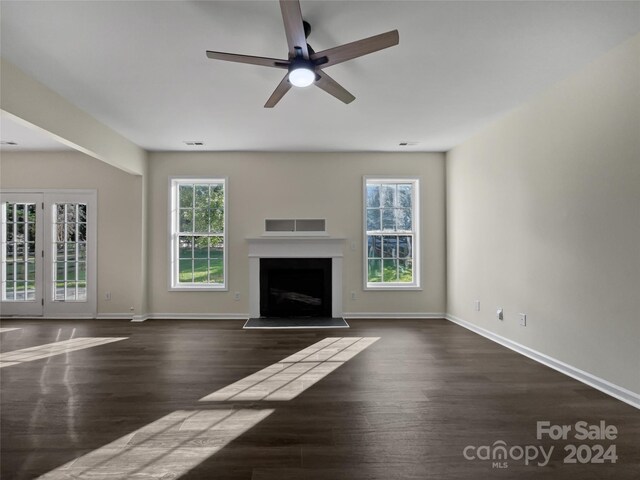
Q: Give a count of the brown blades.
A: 5